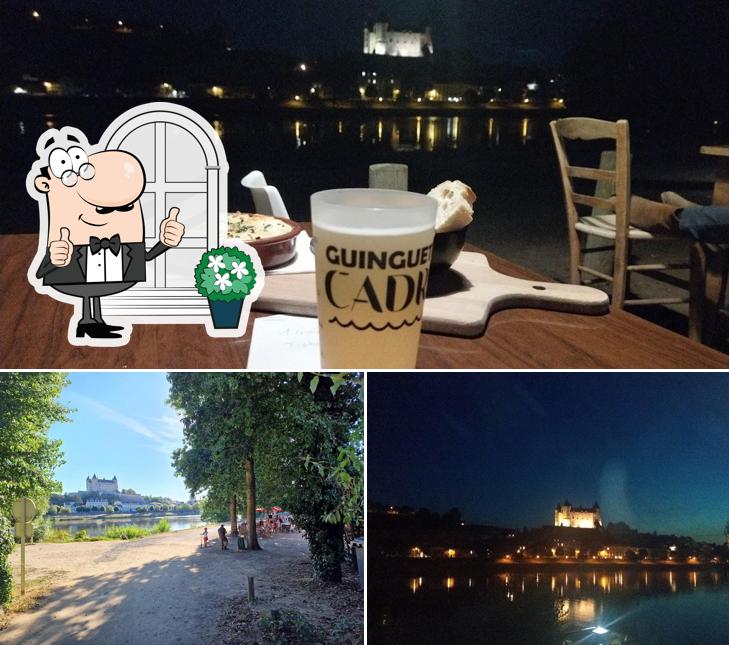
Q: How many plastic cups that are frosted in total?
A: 1